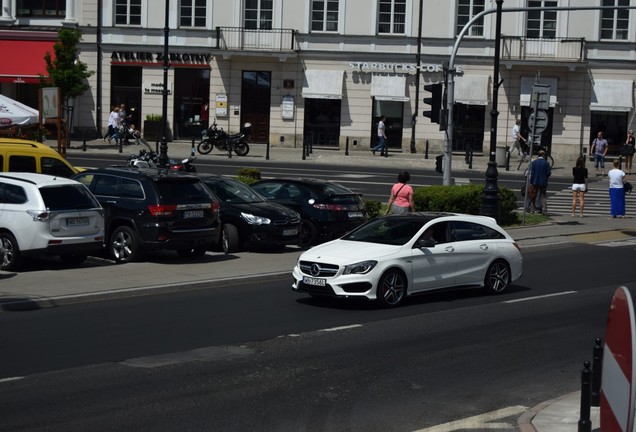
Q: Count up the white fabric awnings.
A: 5